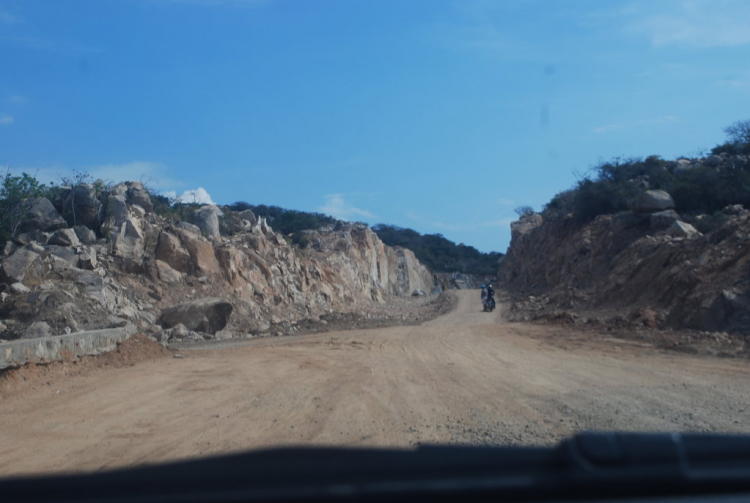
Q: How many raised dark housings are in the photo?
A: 1